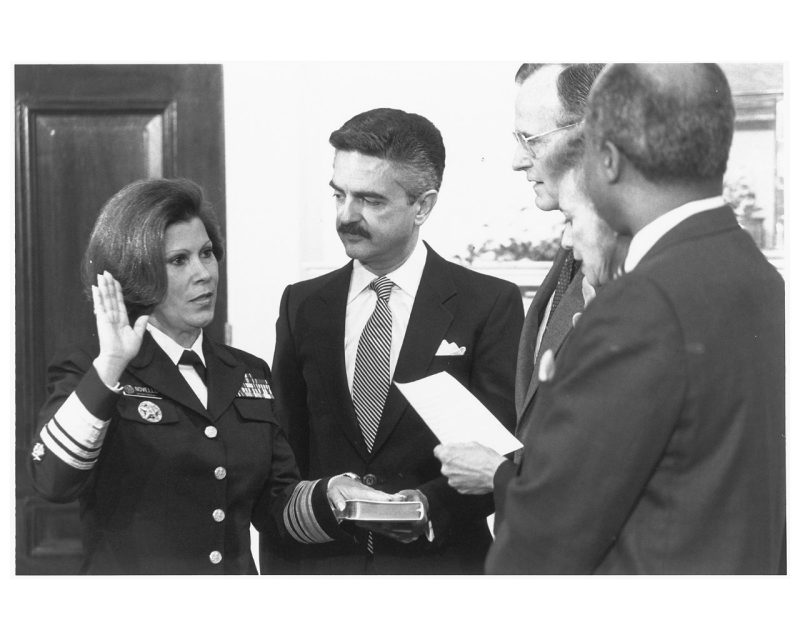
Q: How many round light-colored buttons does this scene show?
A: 4